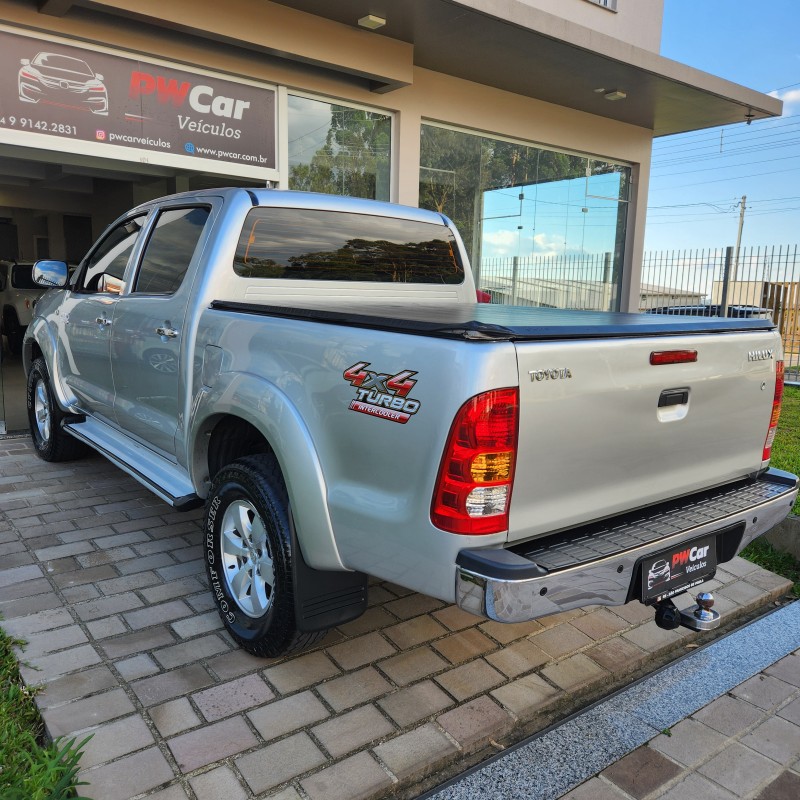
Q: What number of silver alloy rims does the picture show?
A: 2